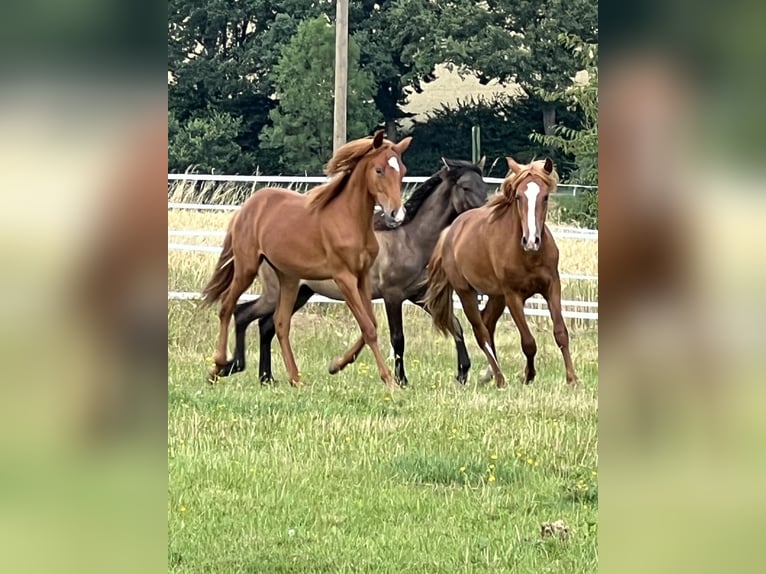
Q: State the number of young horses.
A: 3